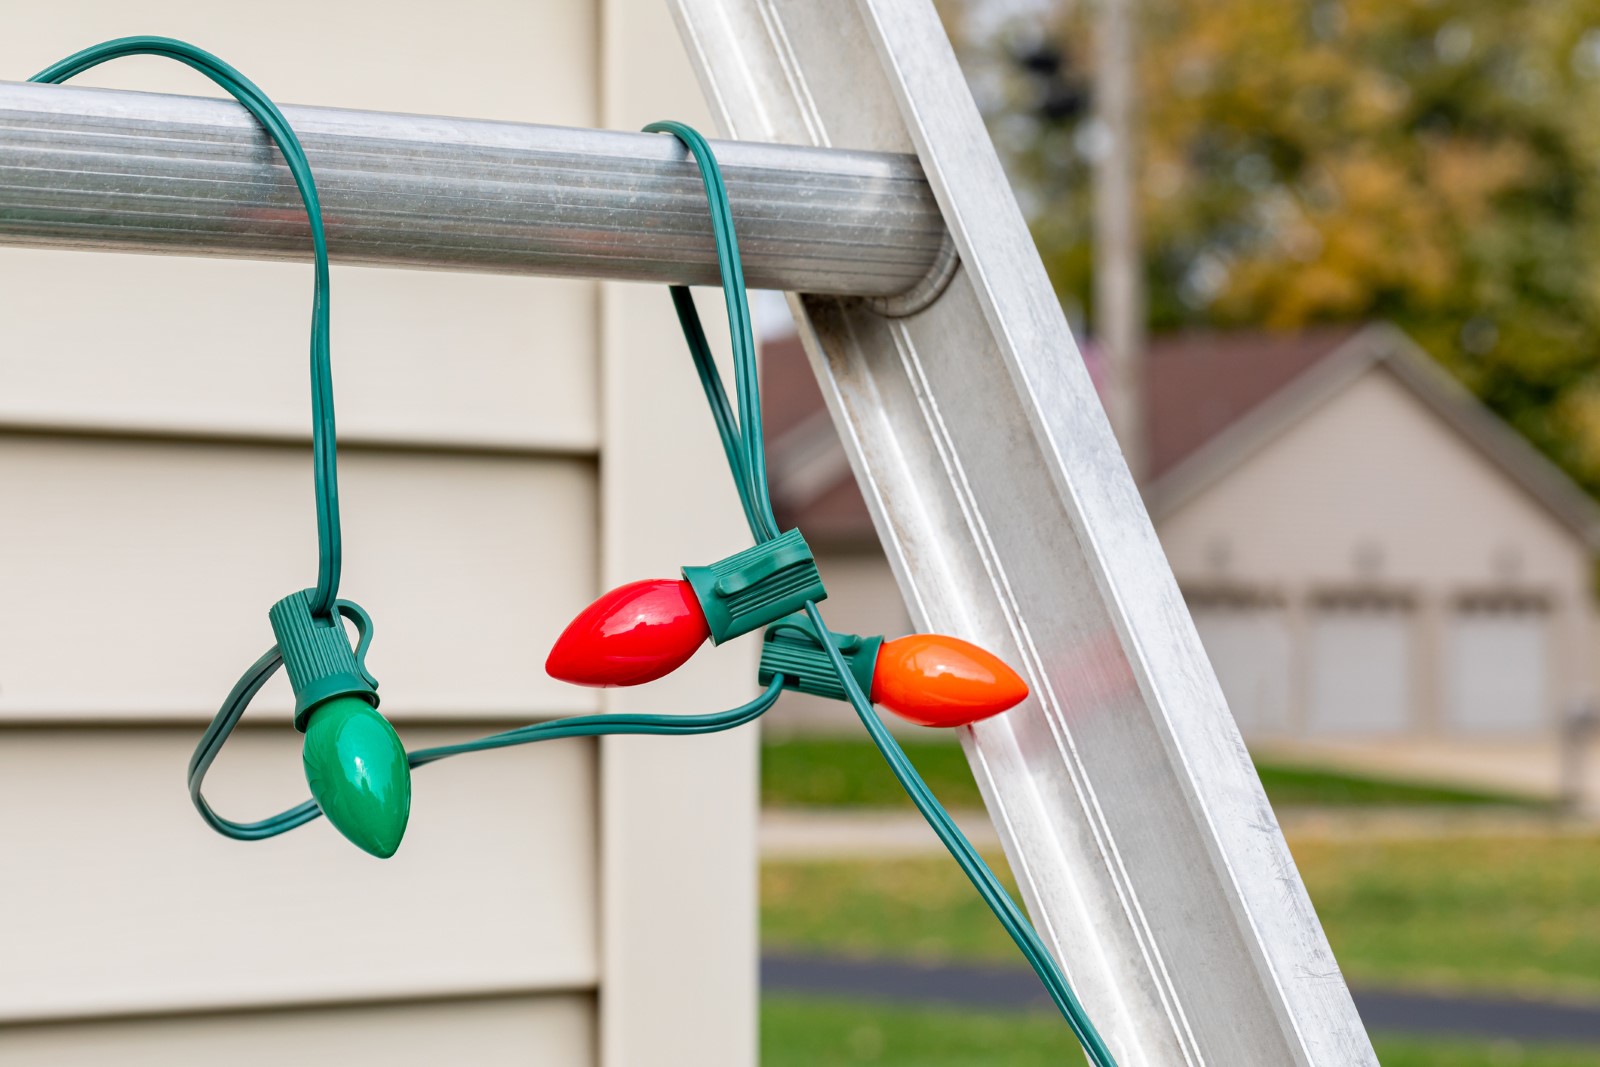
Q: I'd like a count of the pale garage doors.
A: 3